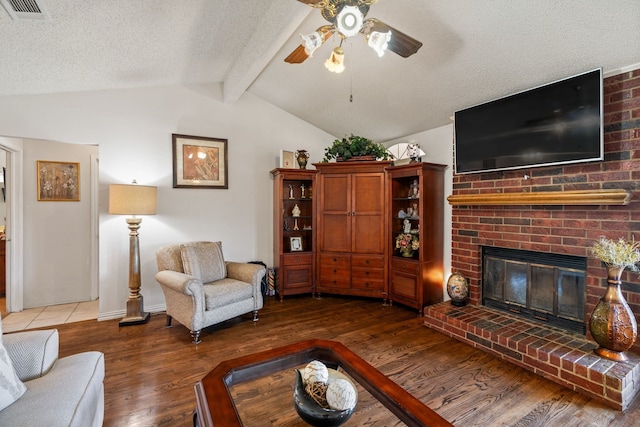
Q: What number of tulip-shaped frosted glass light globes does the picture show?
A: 4